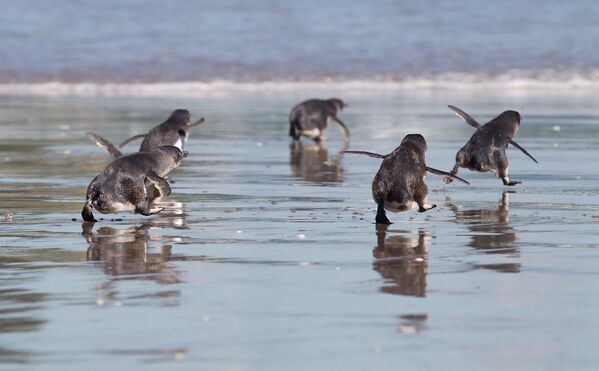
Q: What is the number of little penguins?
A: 5